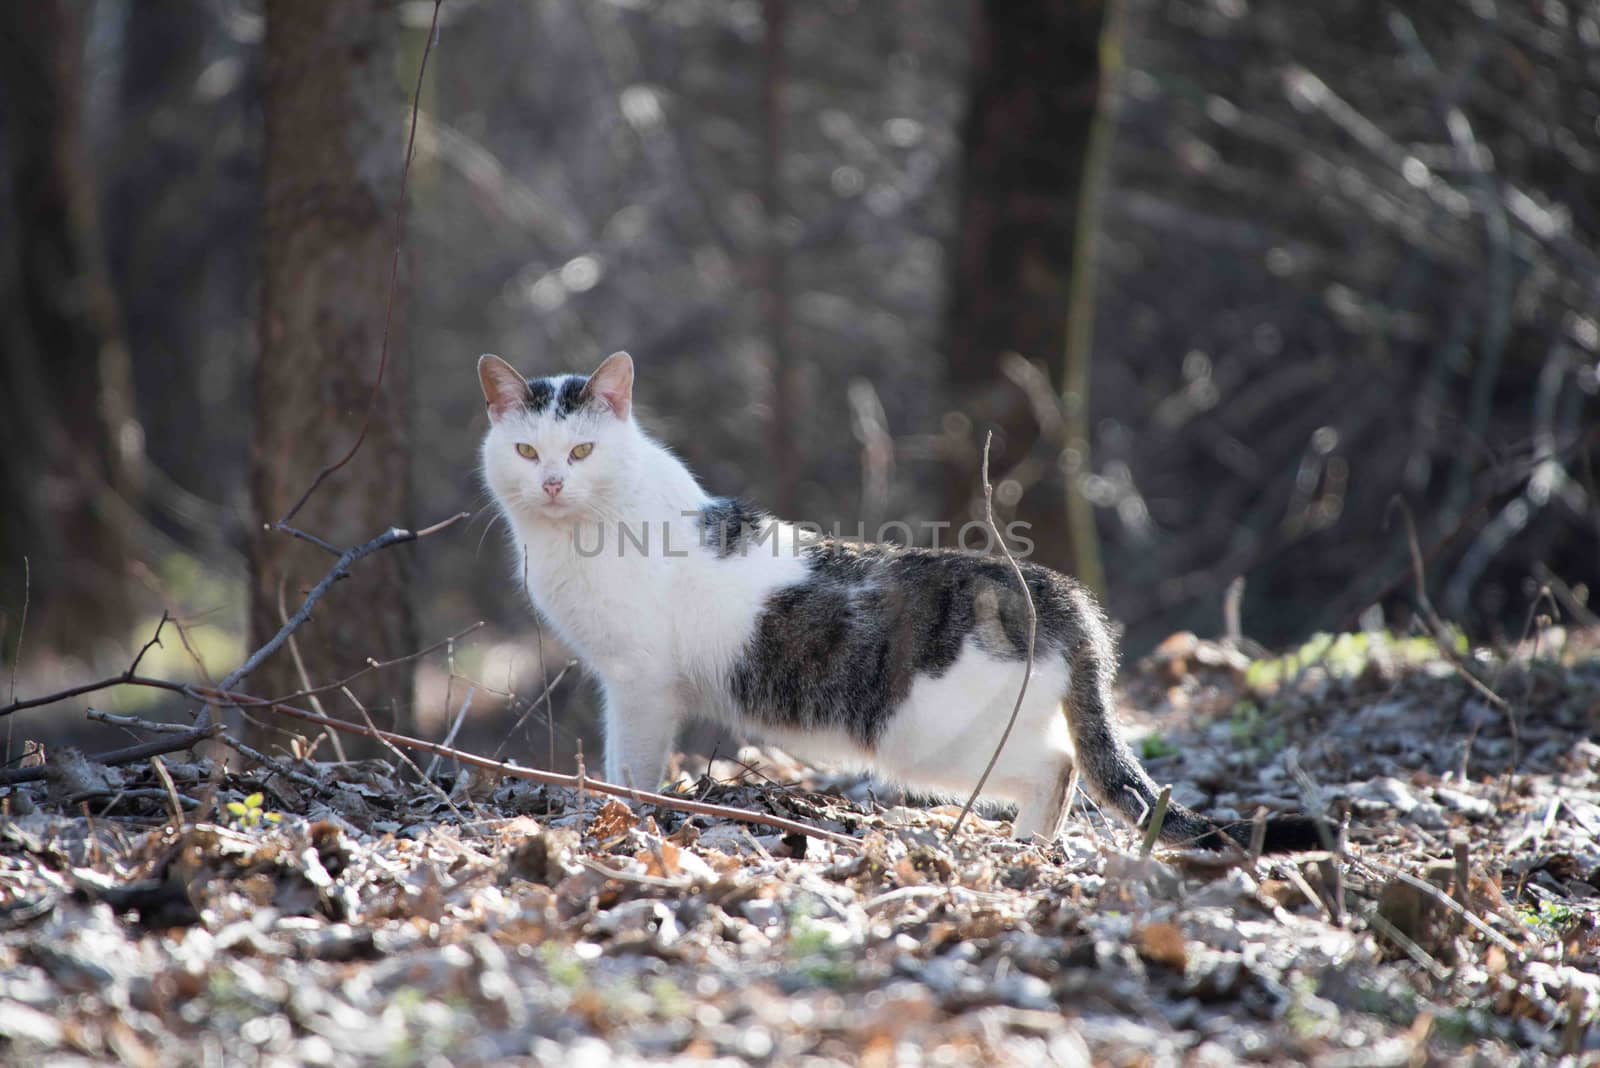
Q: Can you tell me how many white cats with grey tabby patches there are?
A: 1